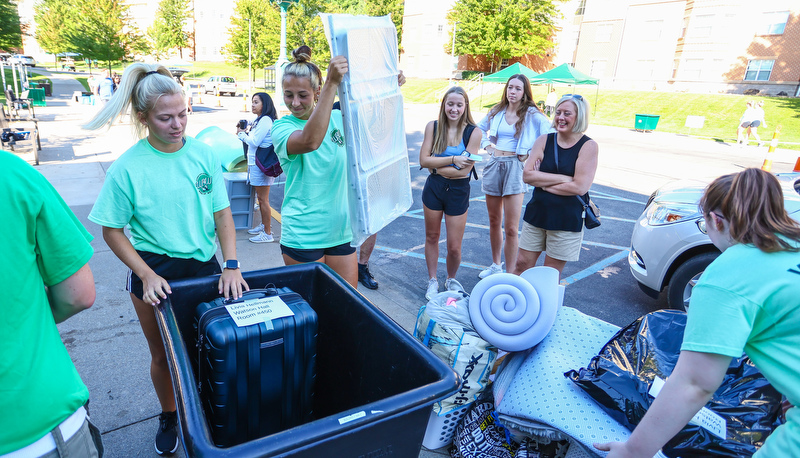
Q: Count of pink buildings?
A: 0